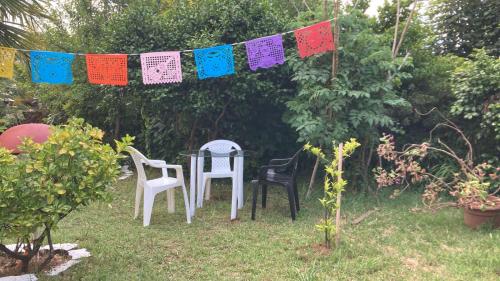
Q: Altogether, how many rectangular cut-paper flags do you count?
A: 7